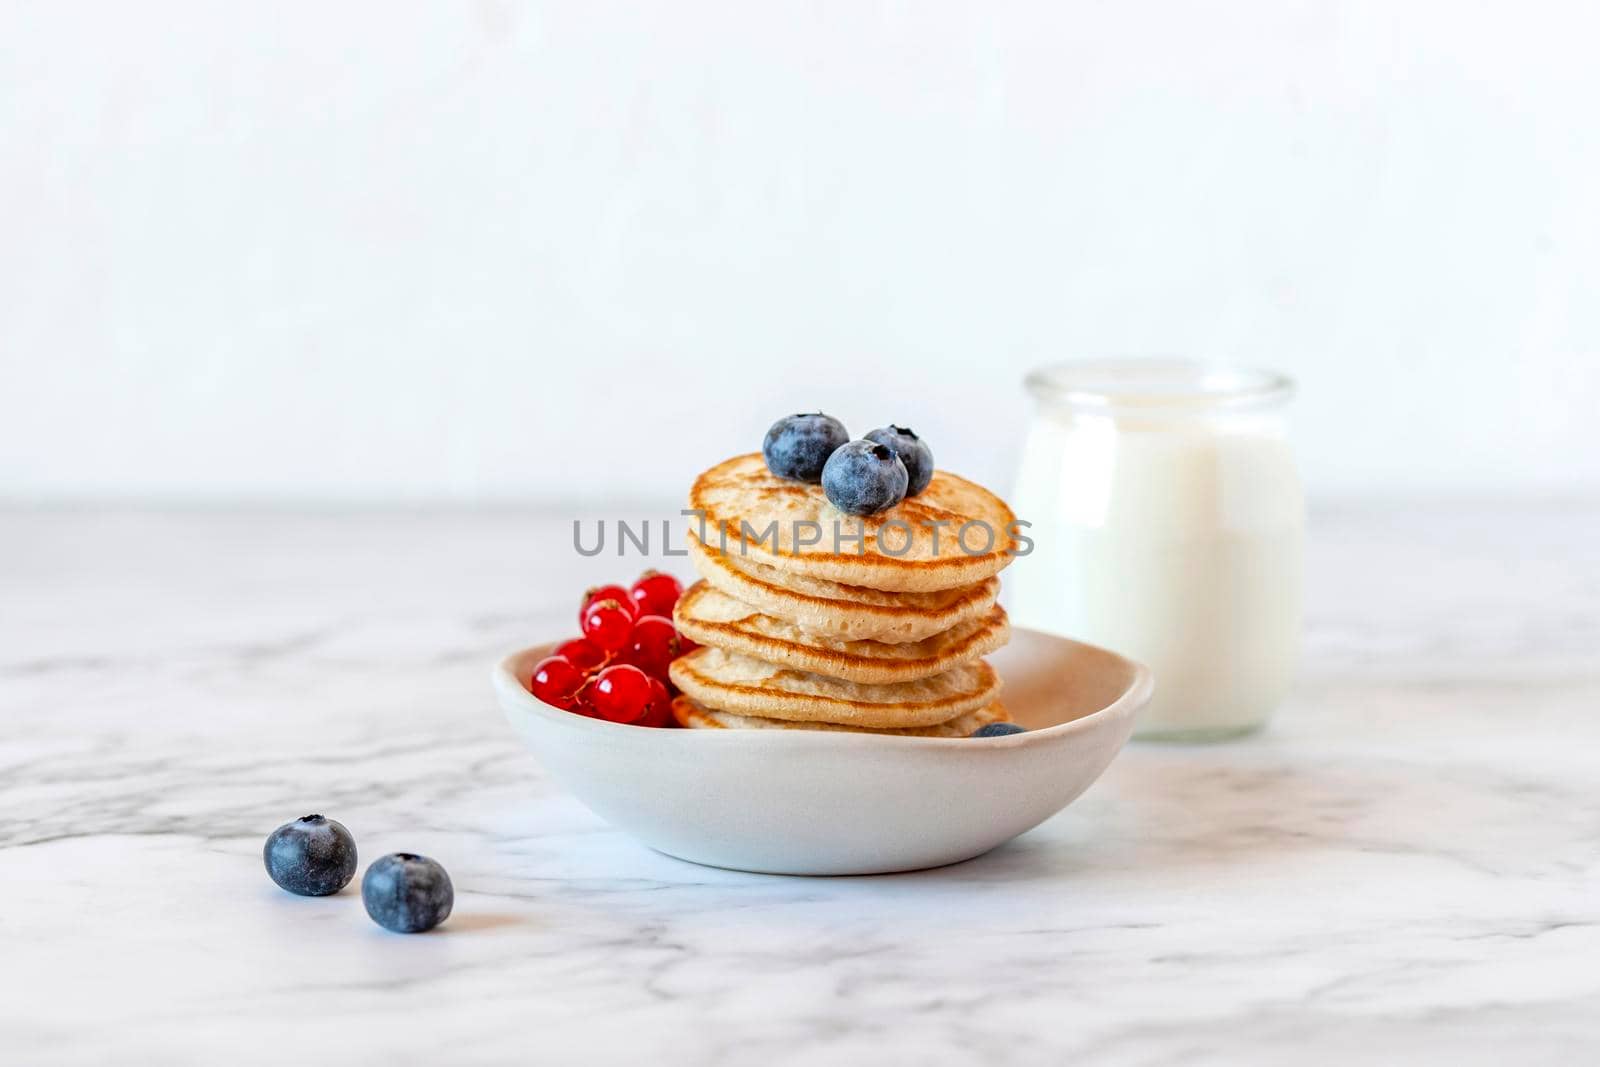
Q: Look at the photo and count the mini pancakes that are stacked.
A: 5